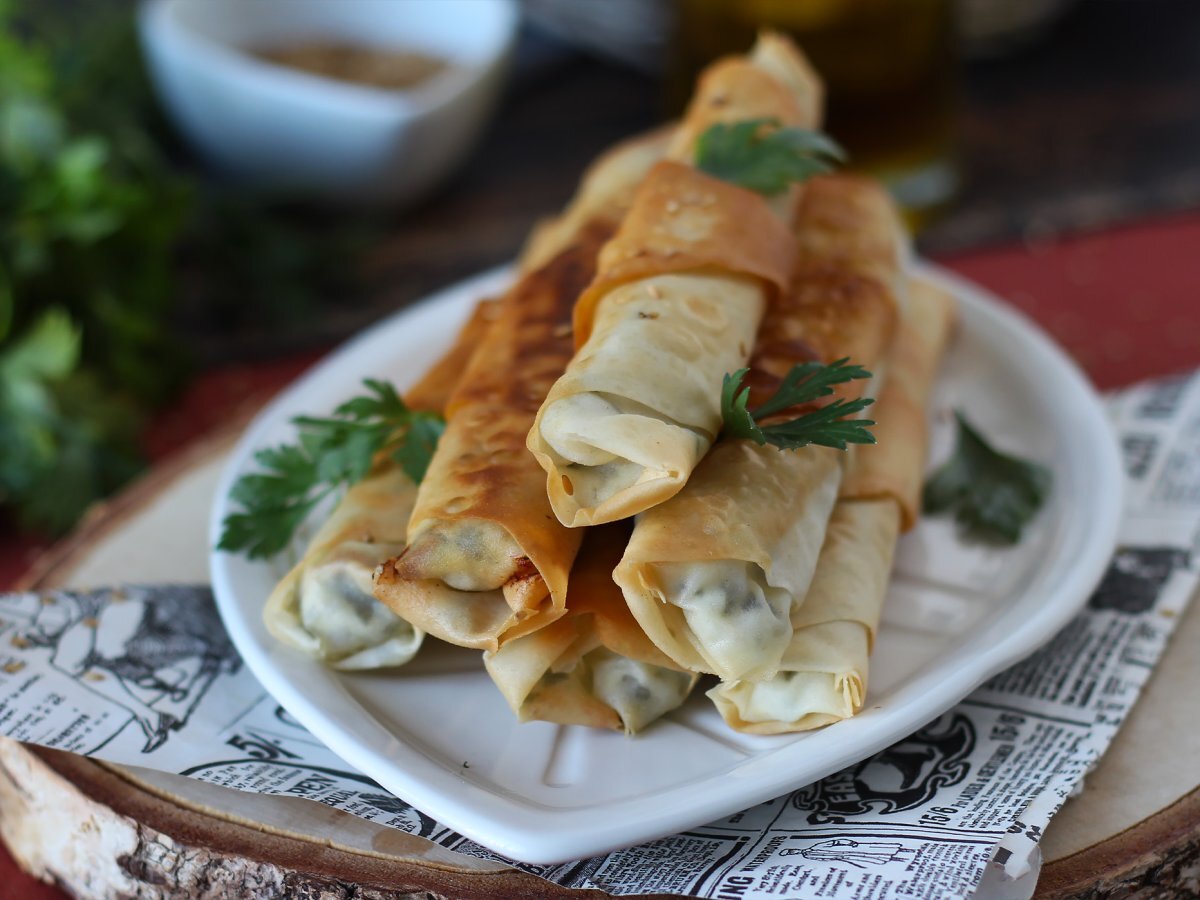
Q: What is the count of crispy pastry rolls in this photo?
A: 6